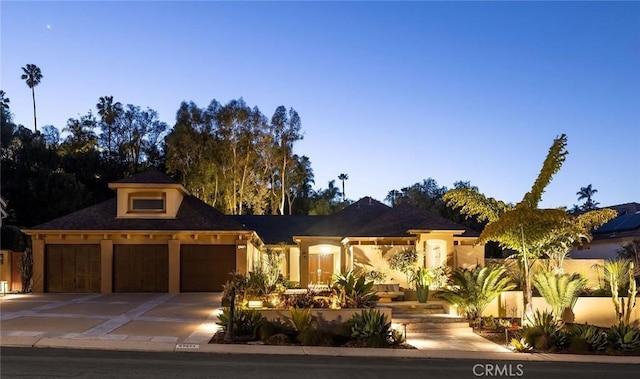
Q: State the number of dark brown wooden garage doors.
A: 3